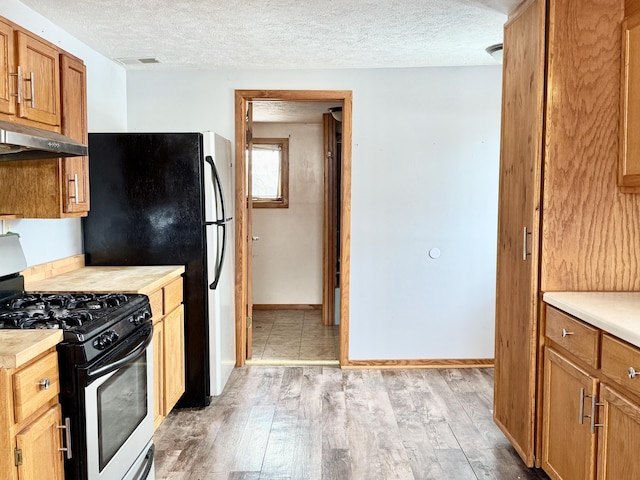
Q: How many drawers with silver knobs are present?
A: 3